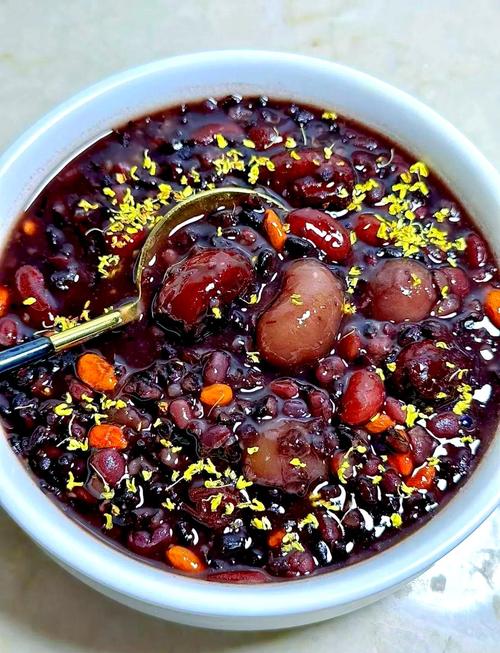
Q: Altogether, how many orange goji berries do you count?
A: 12